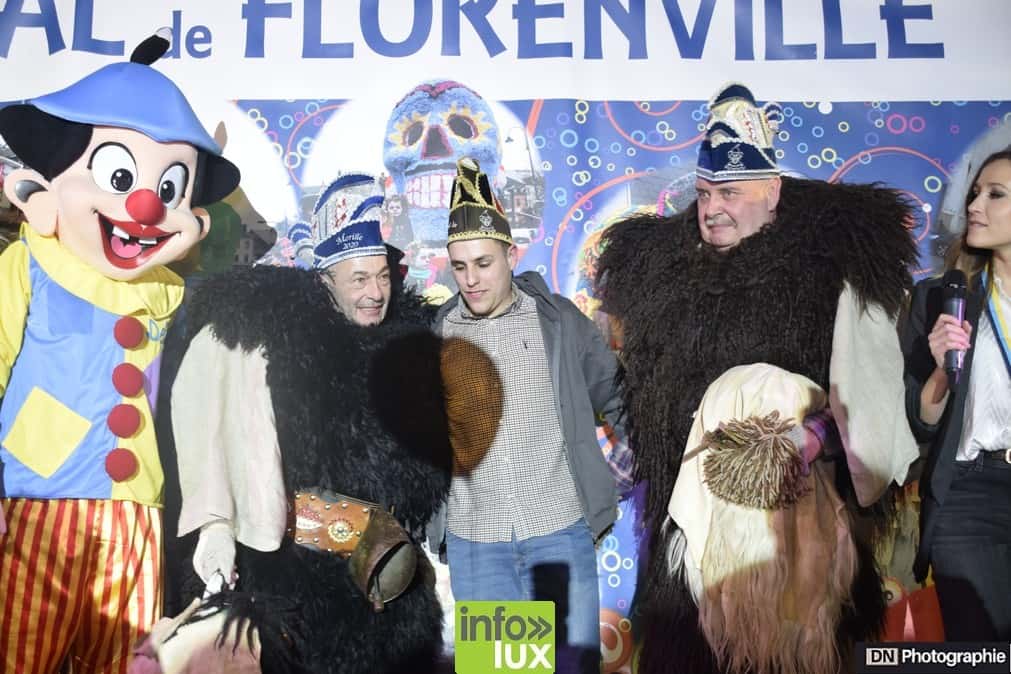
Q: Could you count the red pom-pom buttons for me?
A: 4